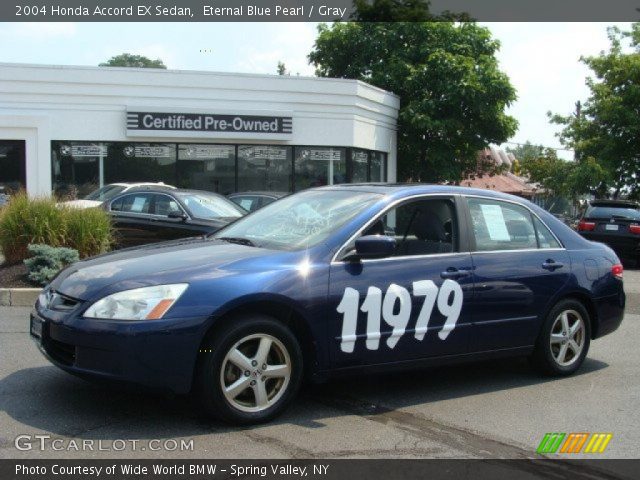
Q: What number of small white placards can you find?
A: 3